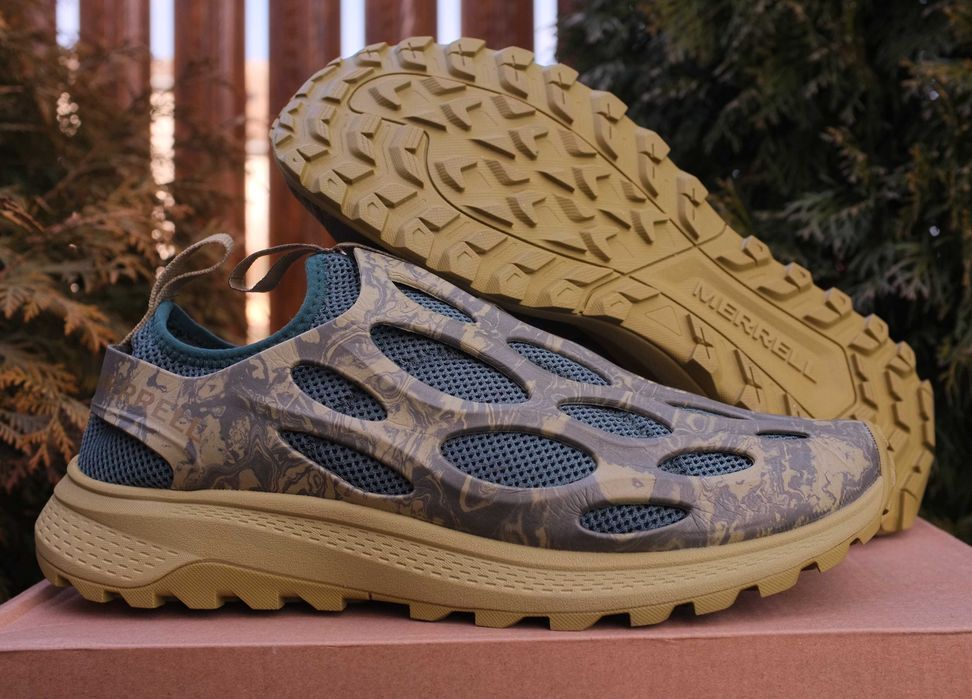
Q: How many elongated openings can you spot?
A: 11